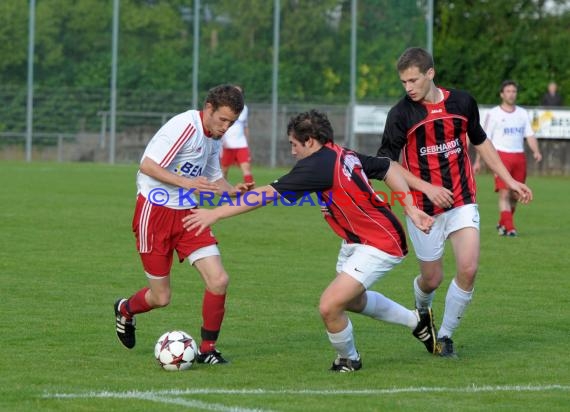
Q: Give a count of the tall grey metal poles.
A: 6